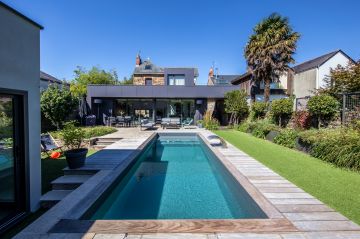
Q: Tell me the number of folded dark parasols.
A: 1